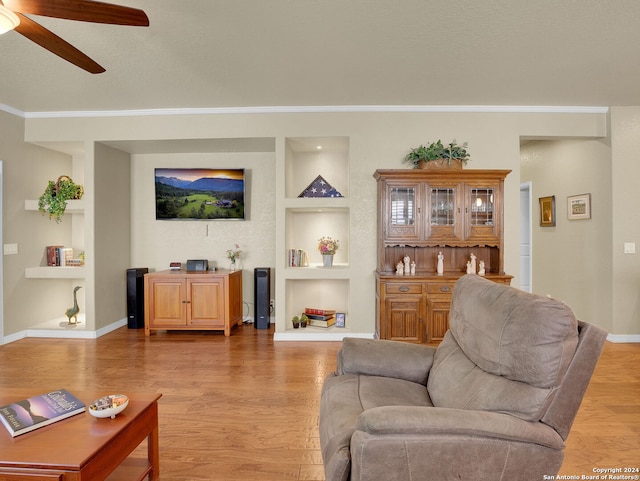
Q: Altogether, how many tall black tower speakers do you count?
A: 2